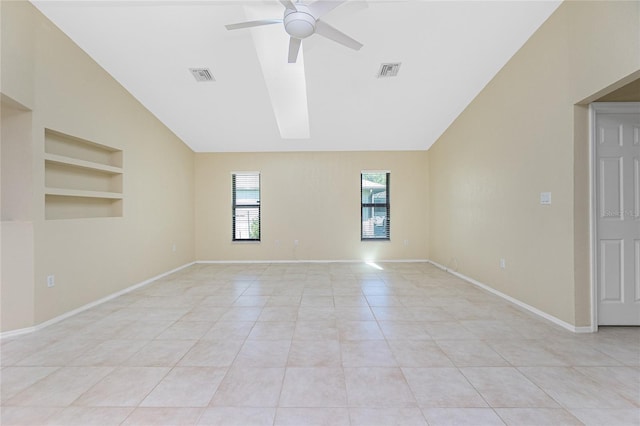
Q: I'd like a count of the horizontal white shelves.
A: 2